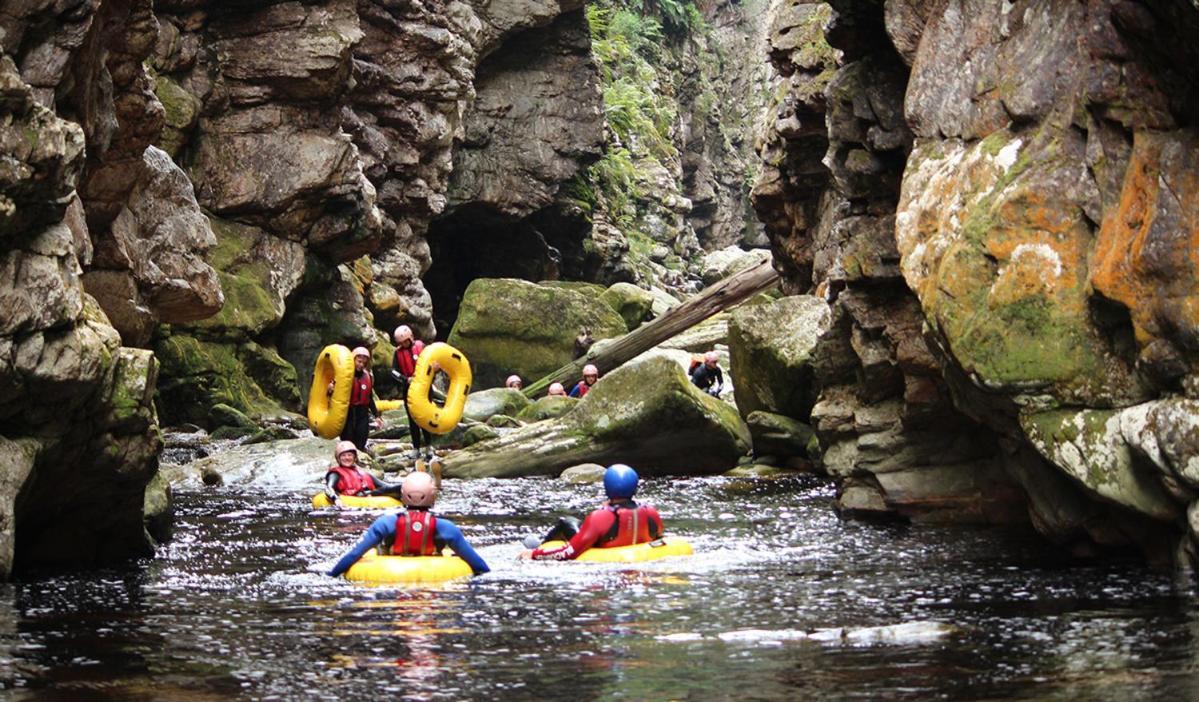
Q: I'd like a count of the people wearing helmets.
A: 9